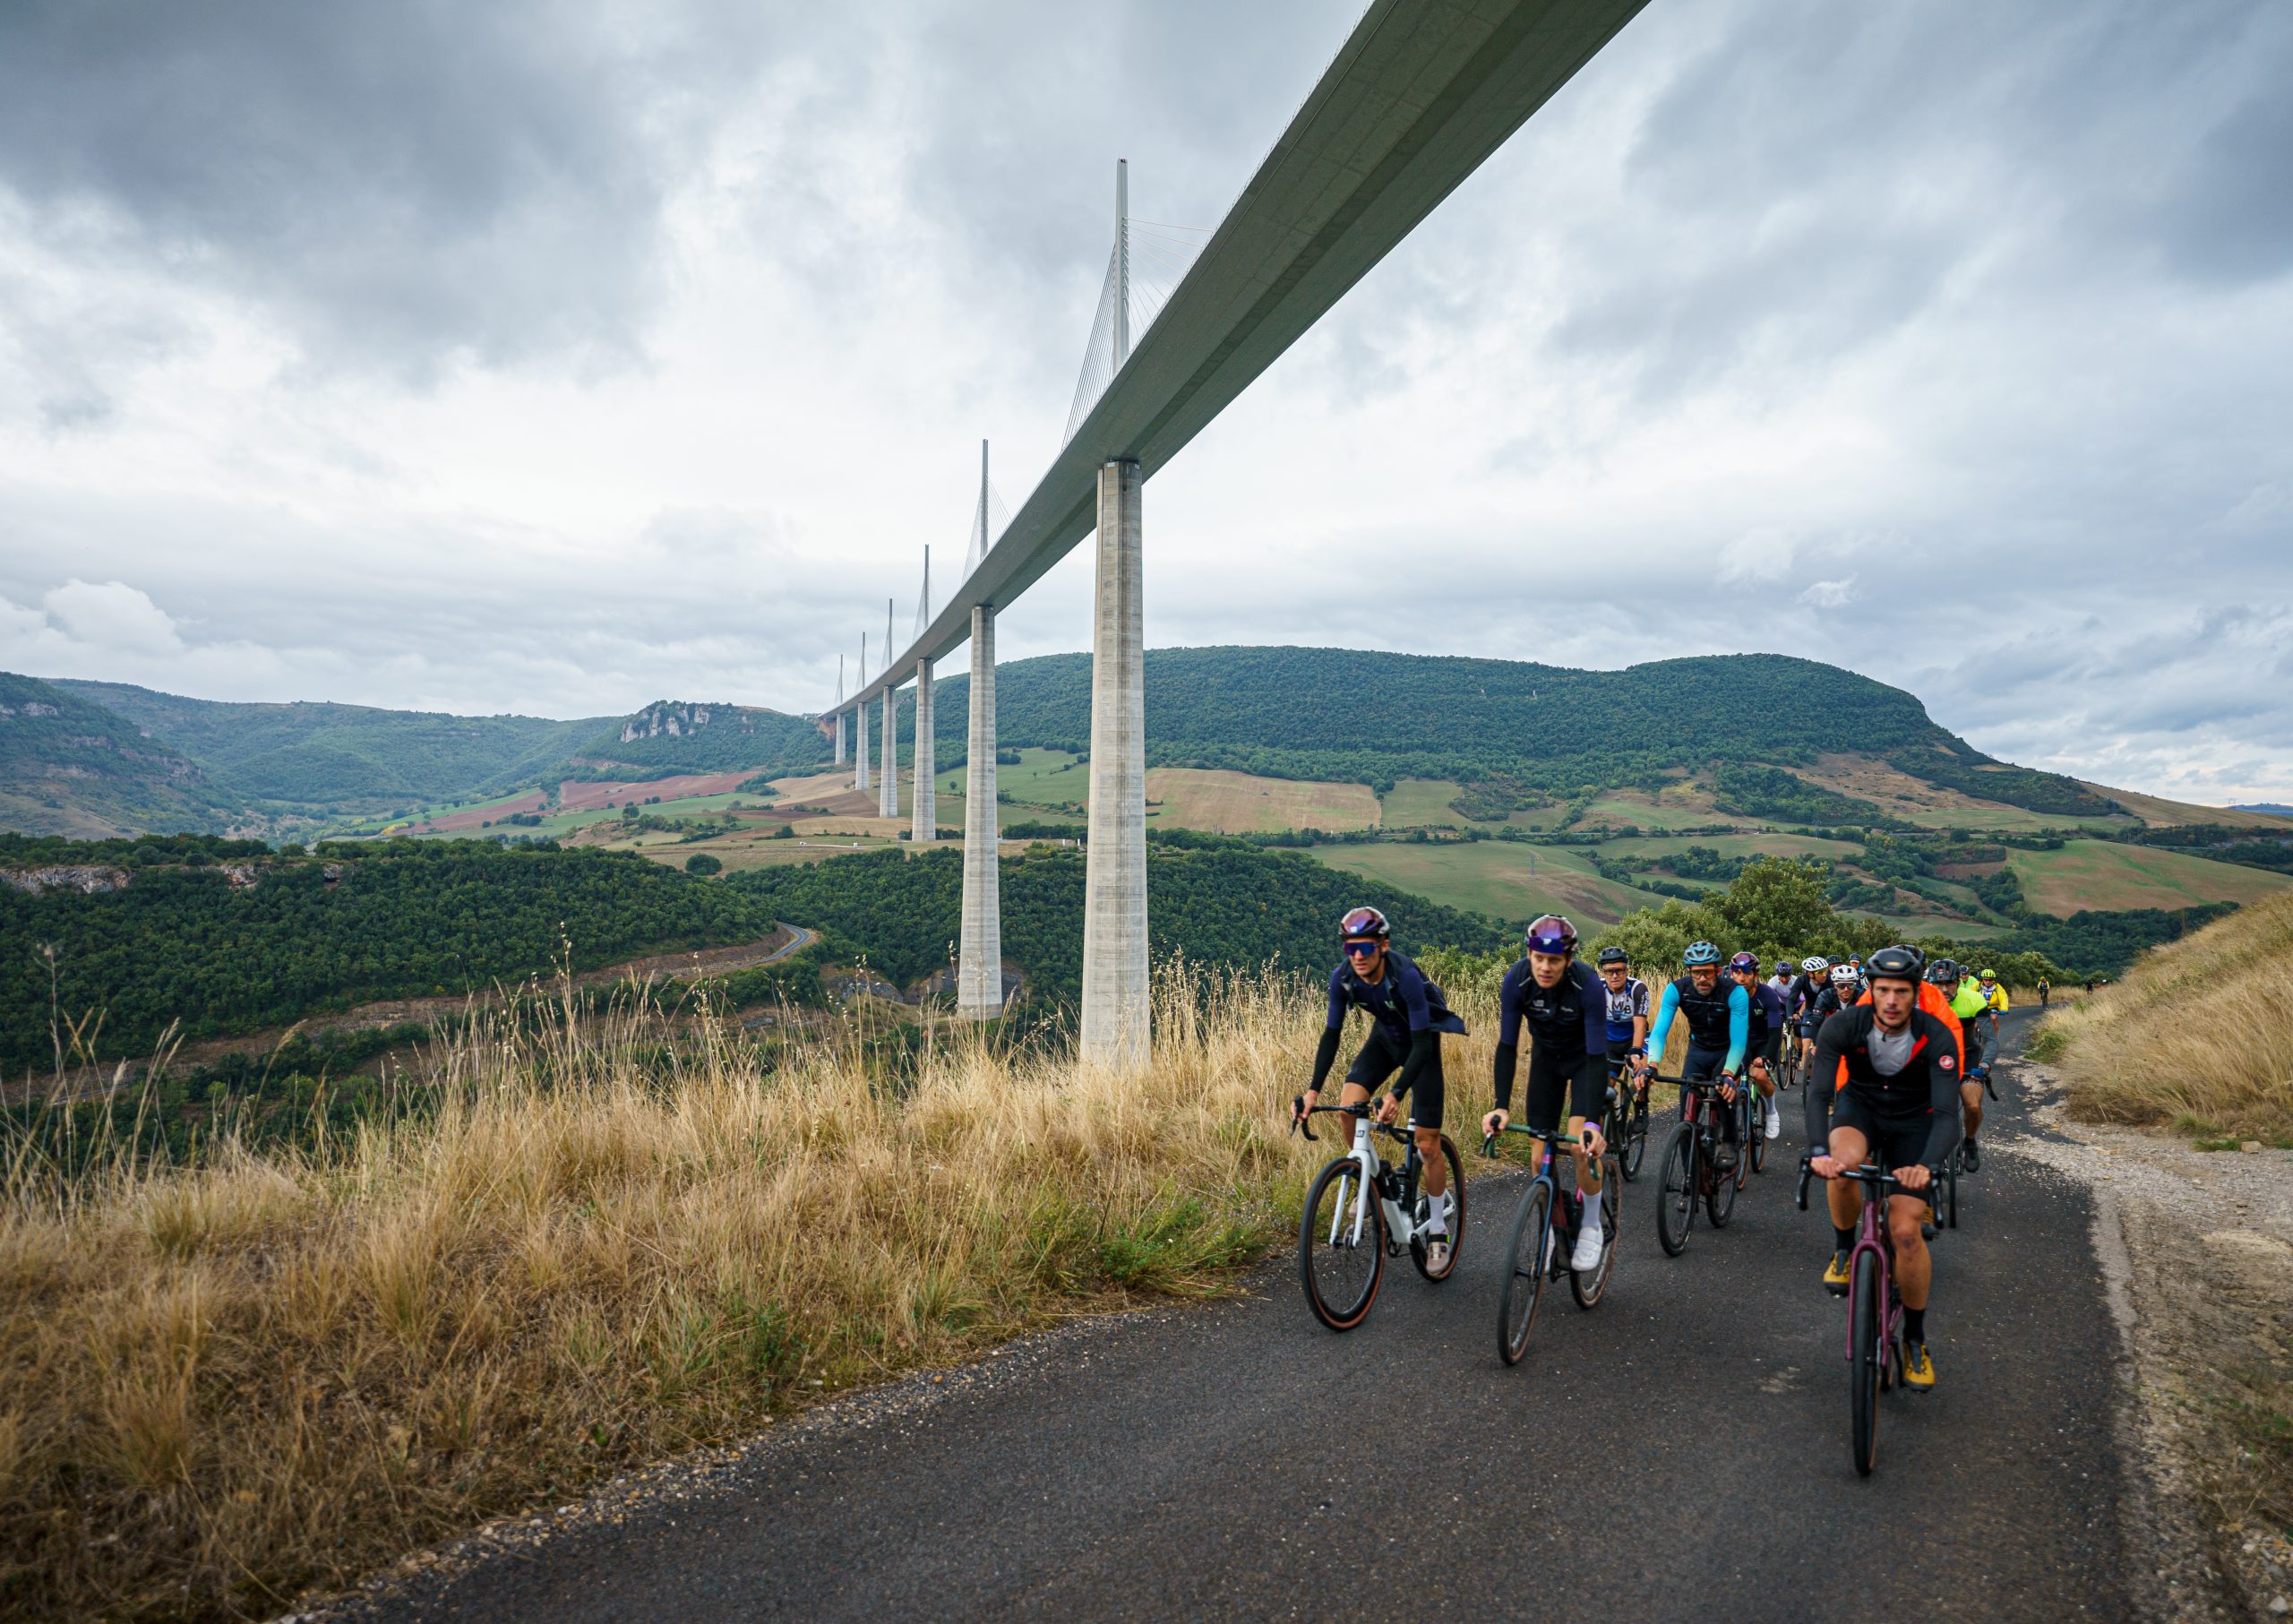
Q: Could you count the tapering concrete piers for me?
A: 6